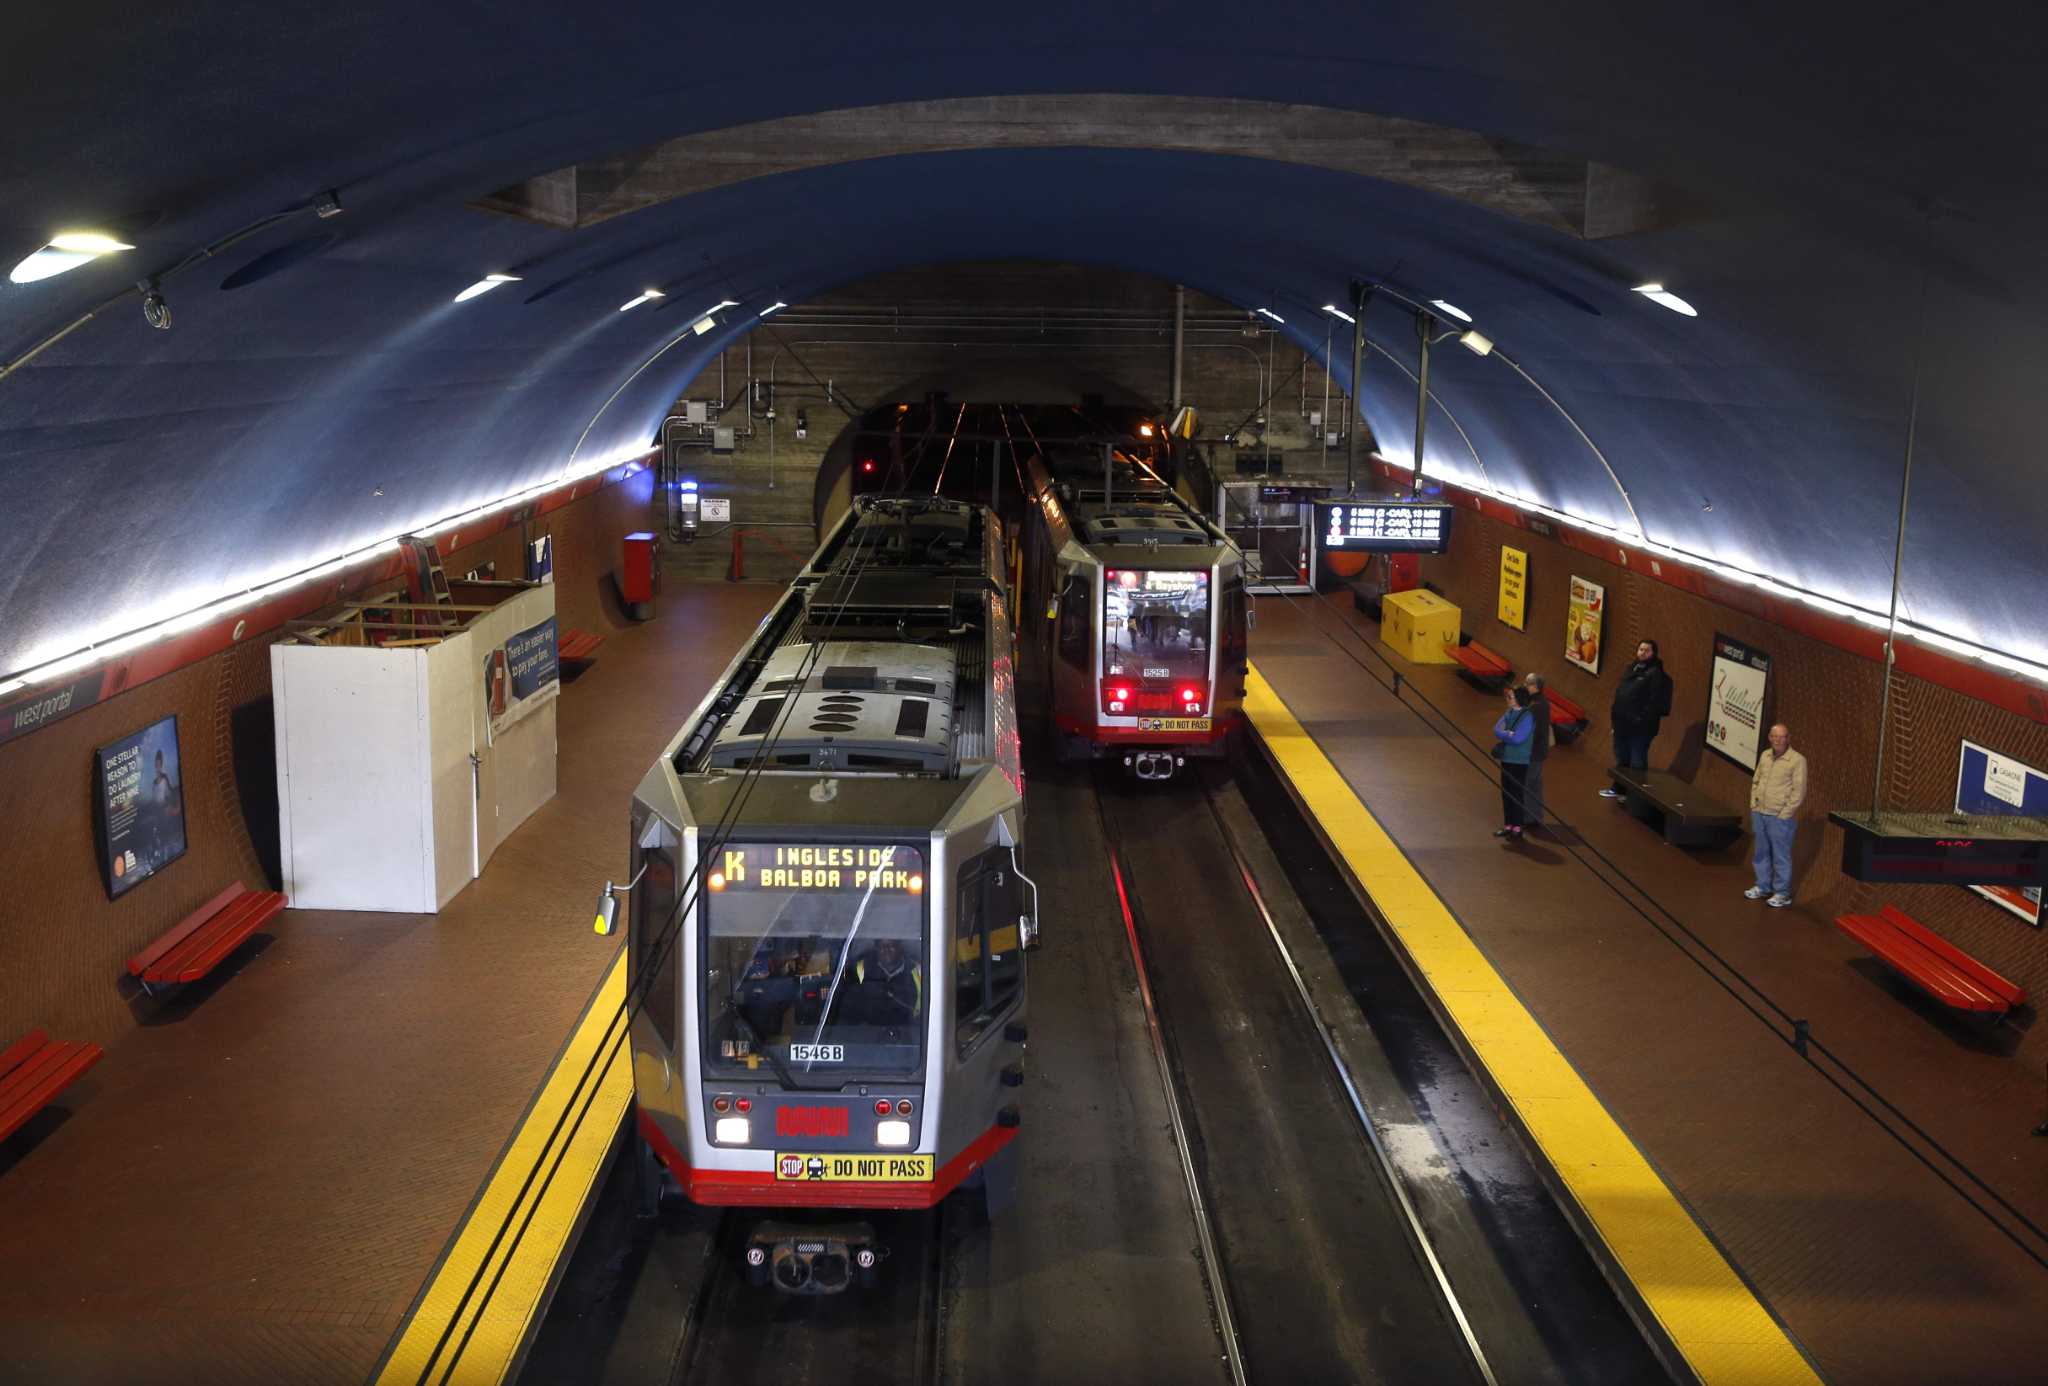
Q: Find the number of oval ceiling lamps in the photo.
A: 9